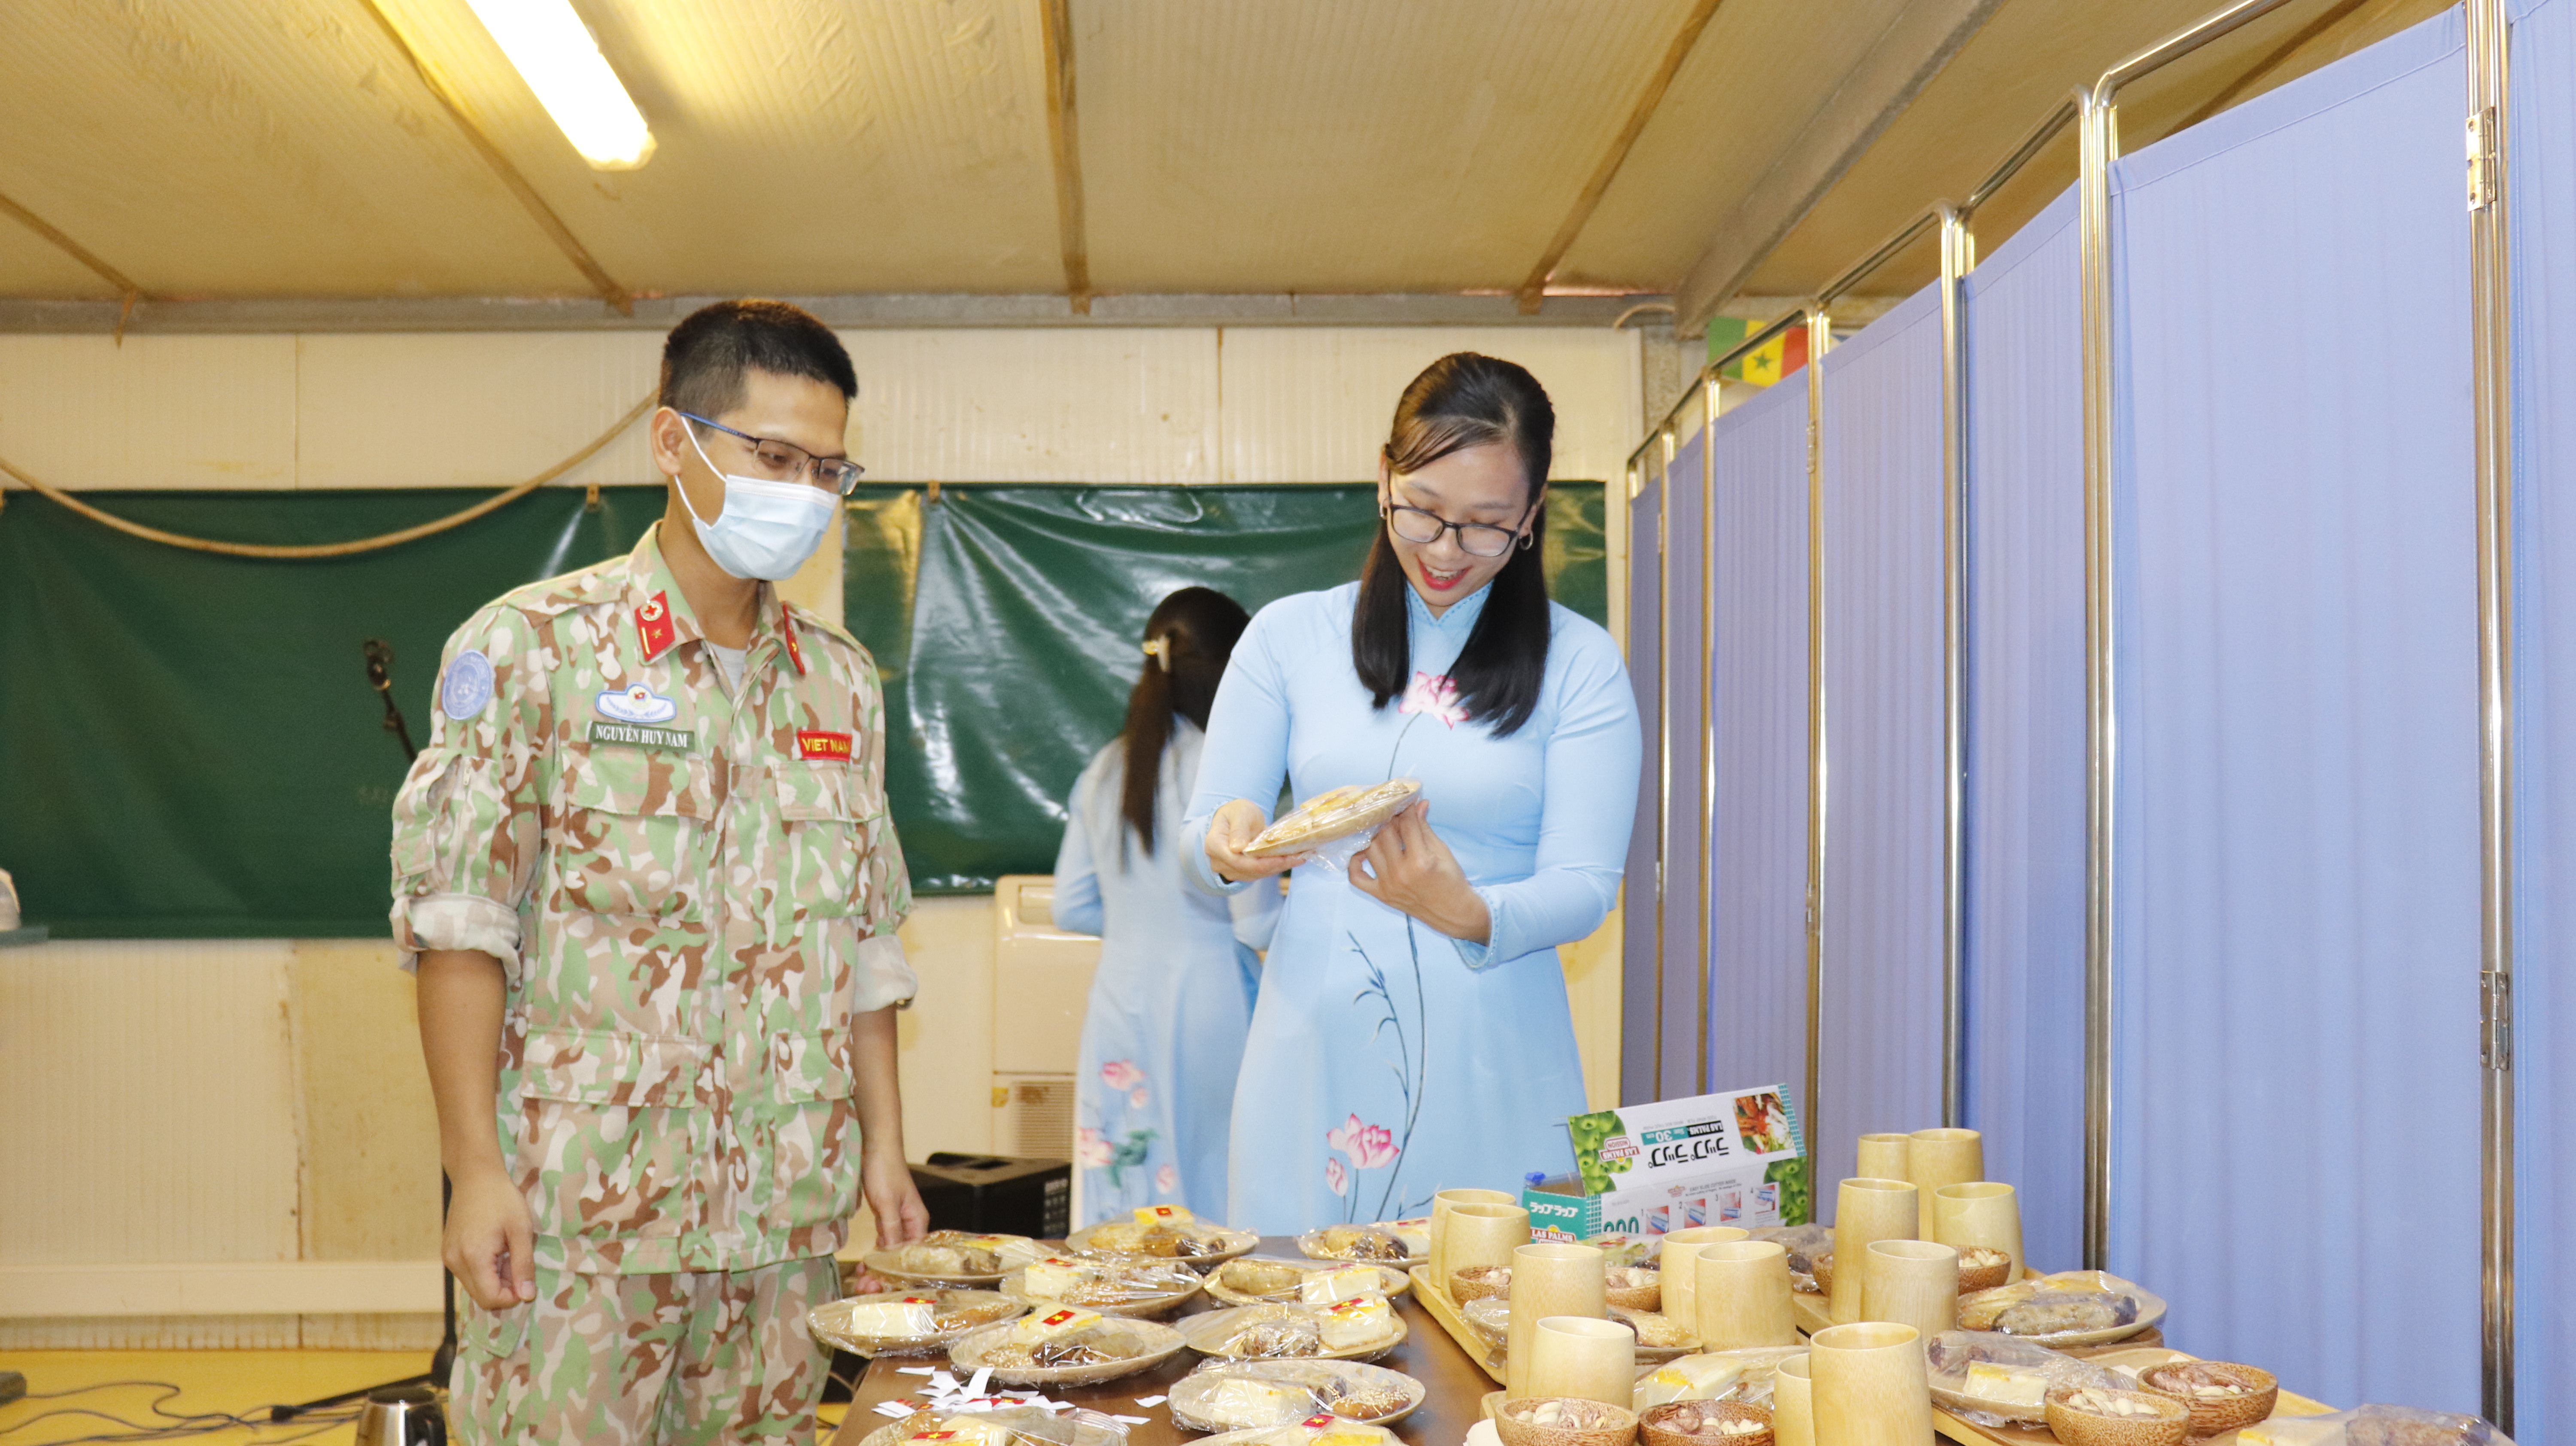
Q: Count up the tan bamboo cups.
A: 13